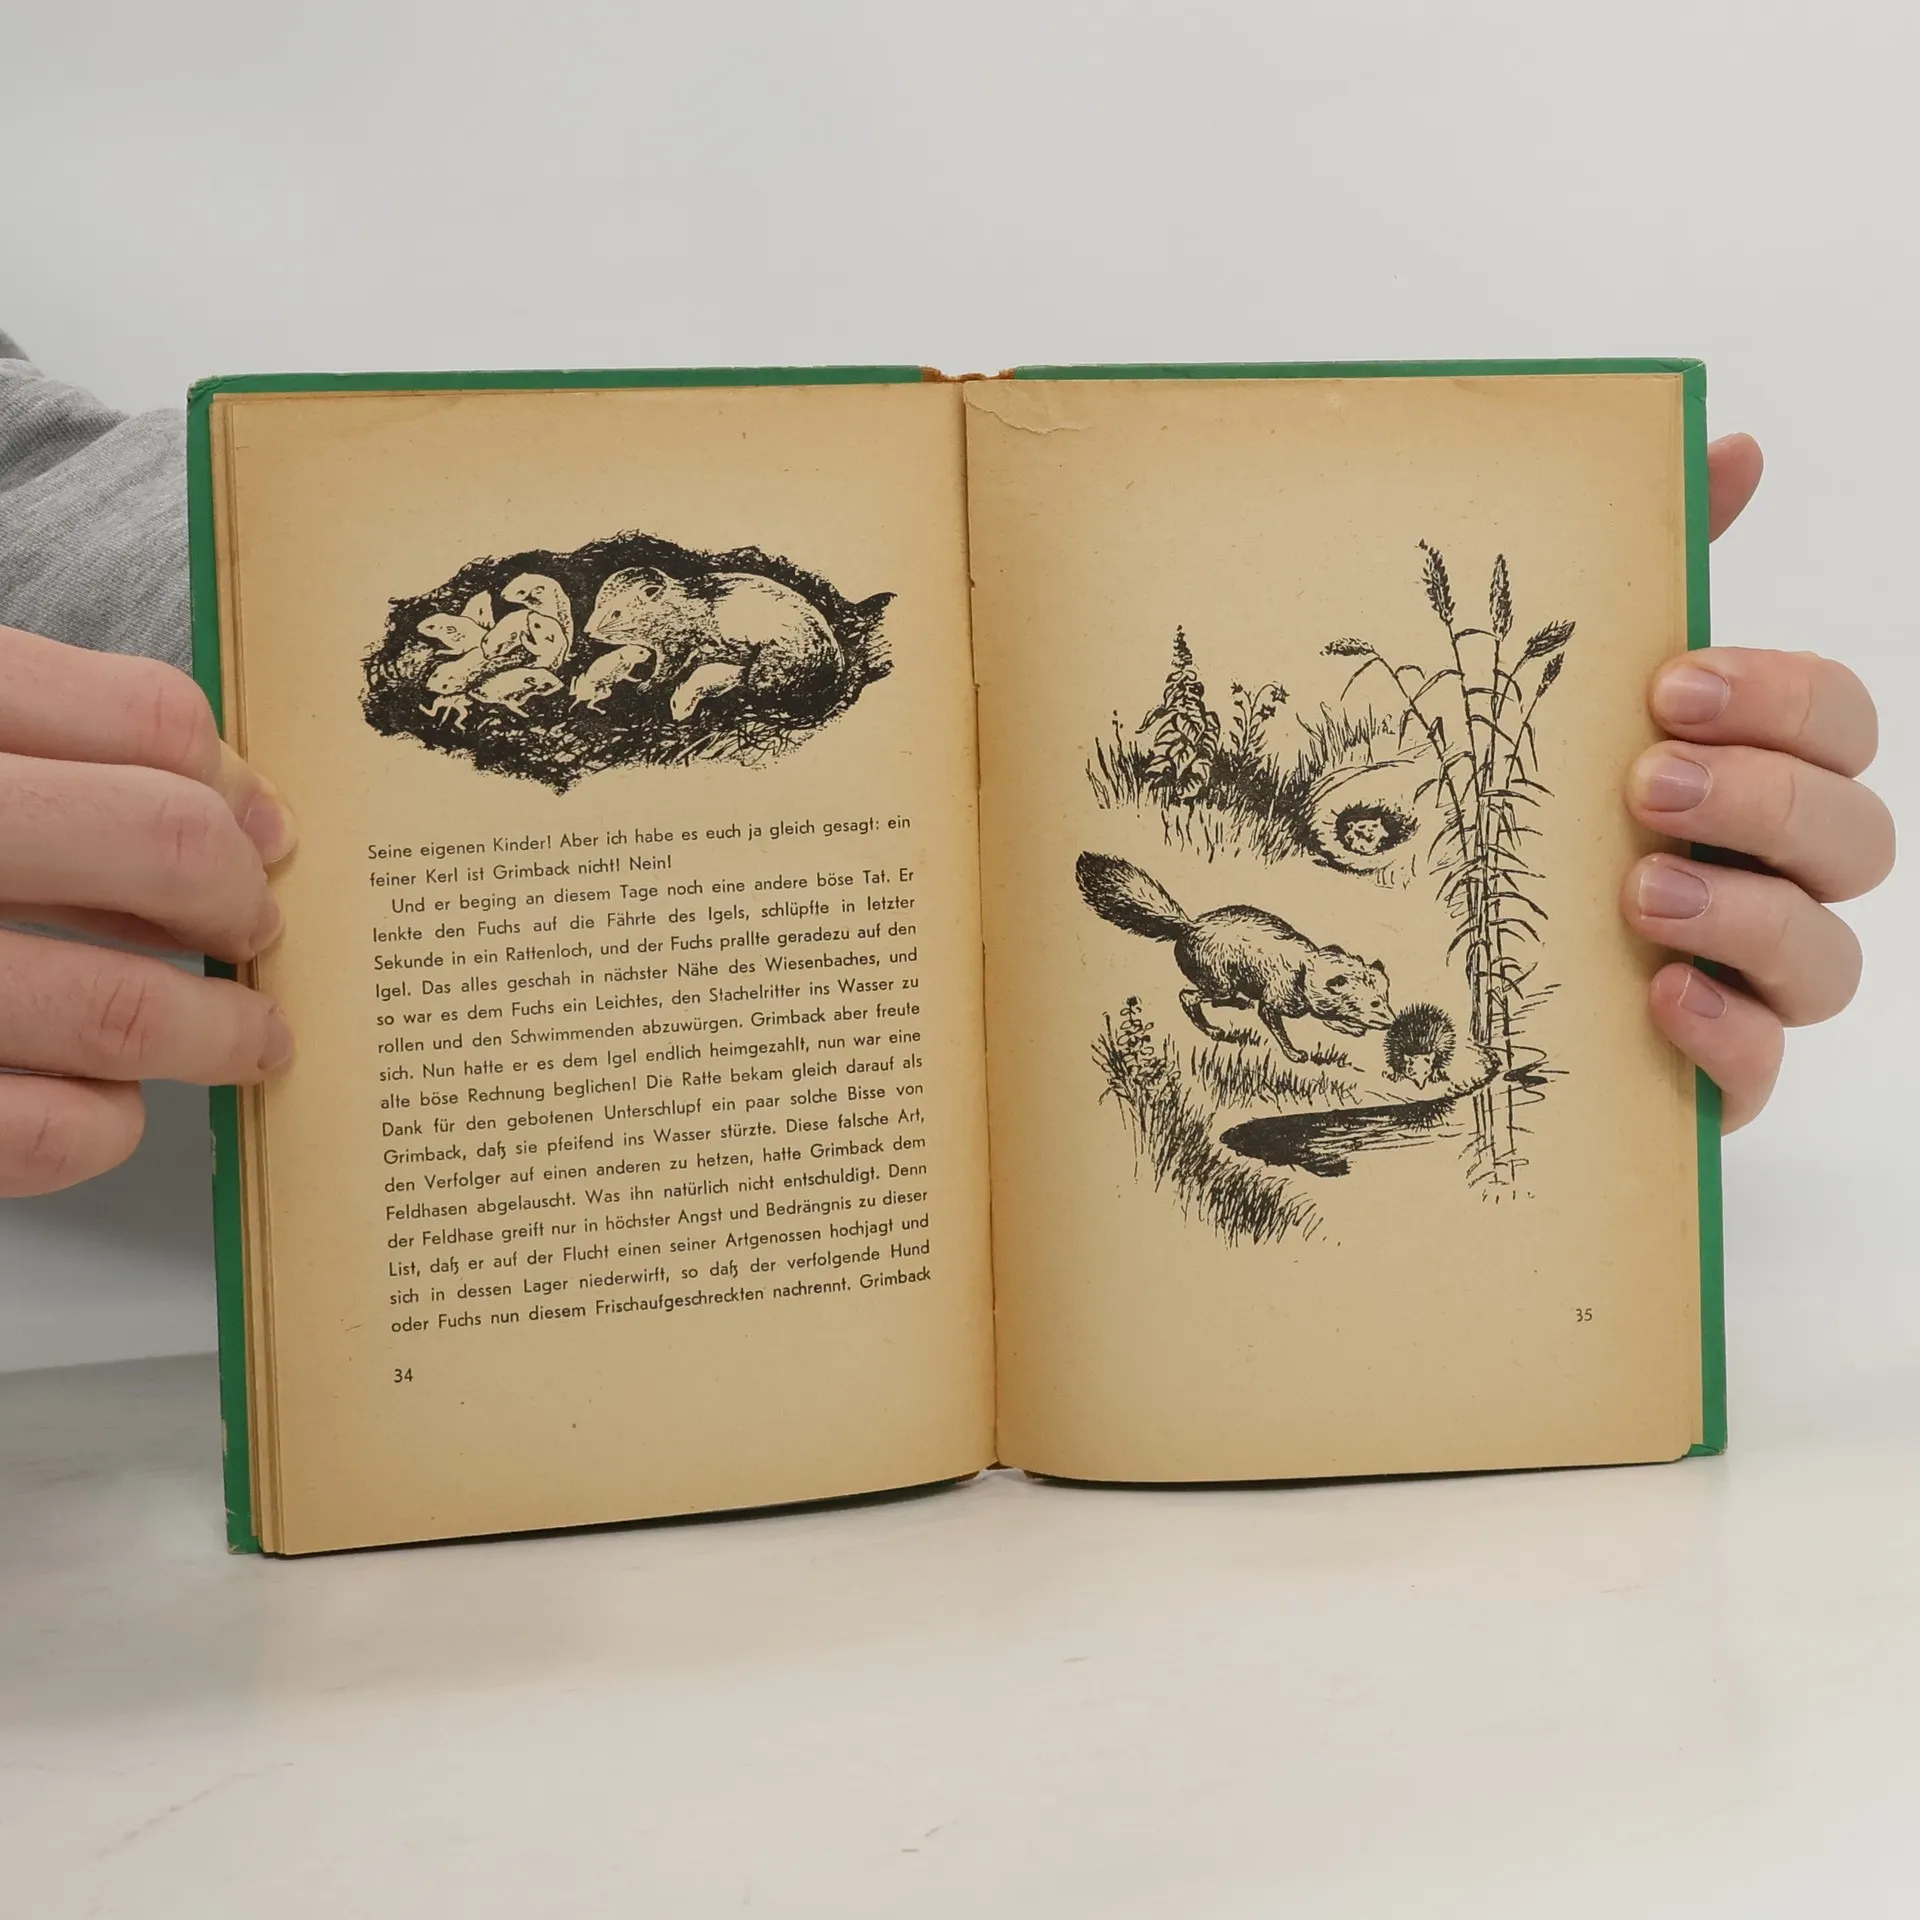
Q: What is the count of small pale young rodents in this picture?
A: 9